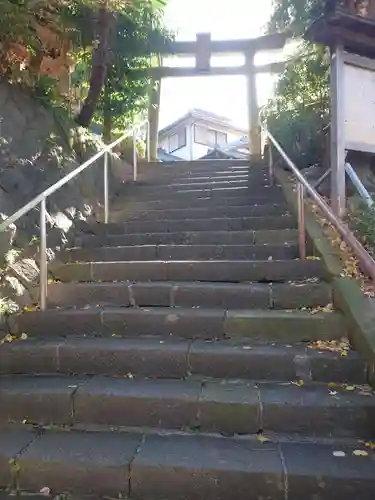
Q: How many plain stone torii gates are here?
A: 1